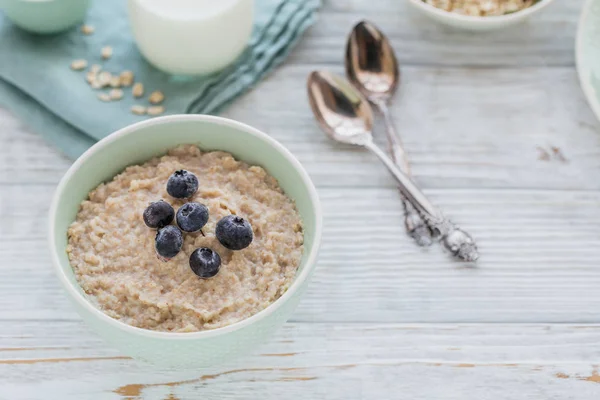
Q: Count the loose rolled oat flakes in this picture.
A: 15